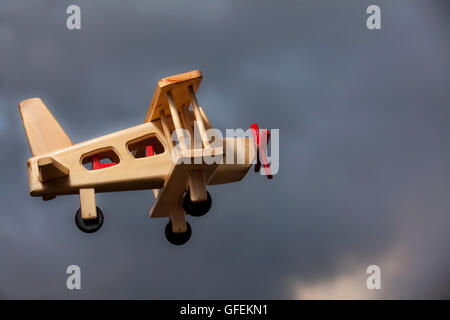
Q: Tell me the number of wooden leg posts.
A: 3